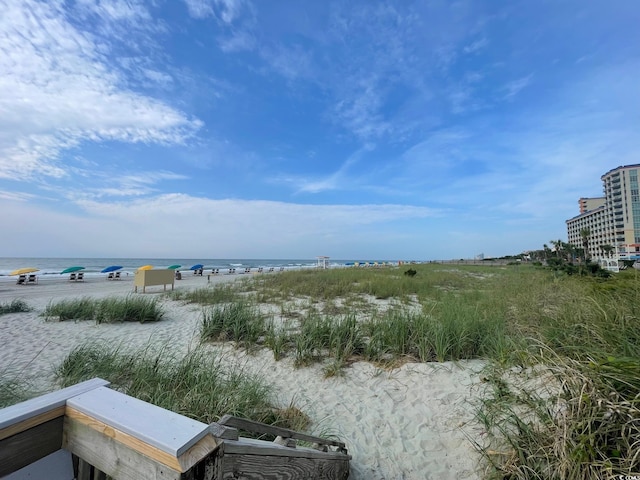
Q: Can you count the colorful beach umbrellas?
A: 6